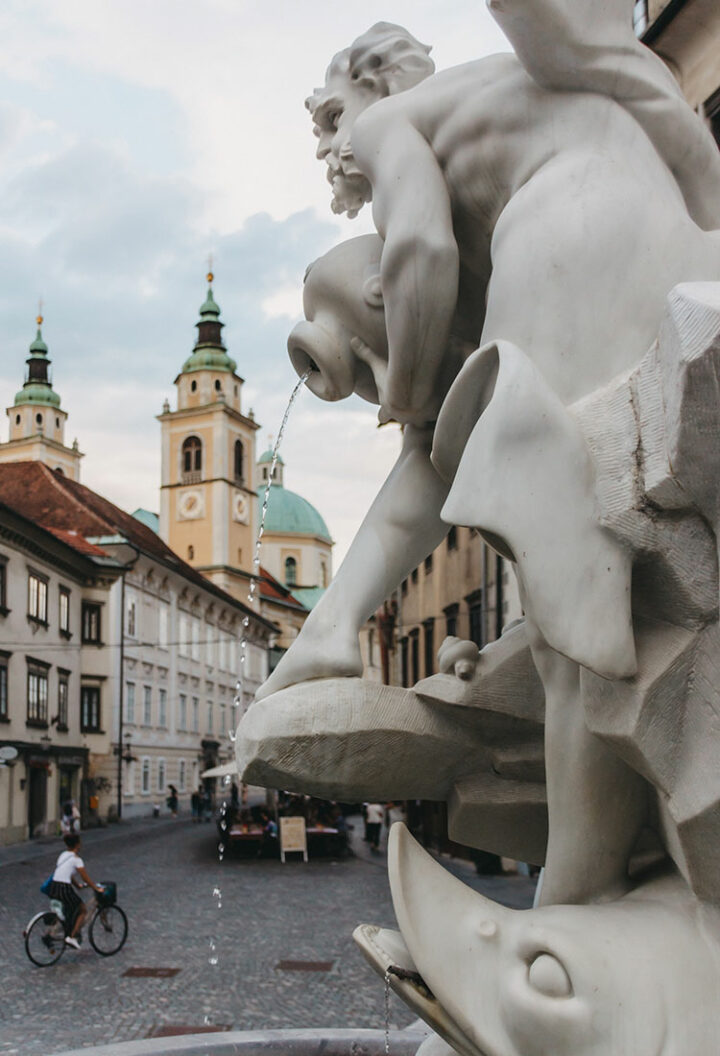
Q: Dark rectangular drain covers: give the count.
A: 3